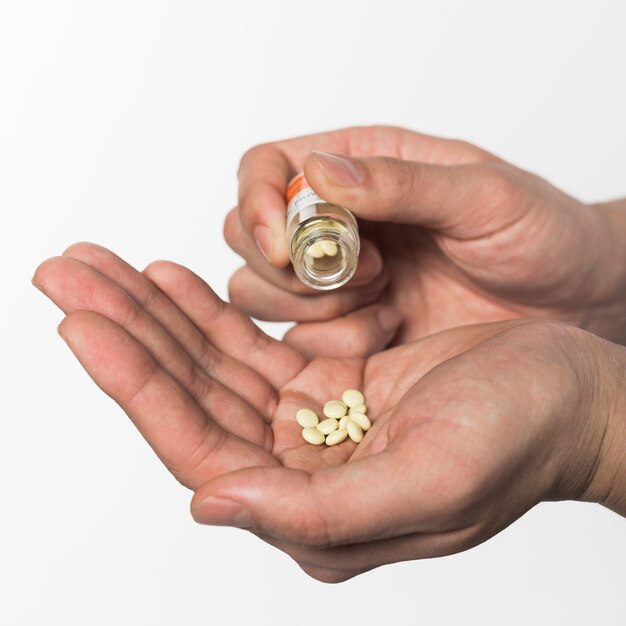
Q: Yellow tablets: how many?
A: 12